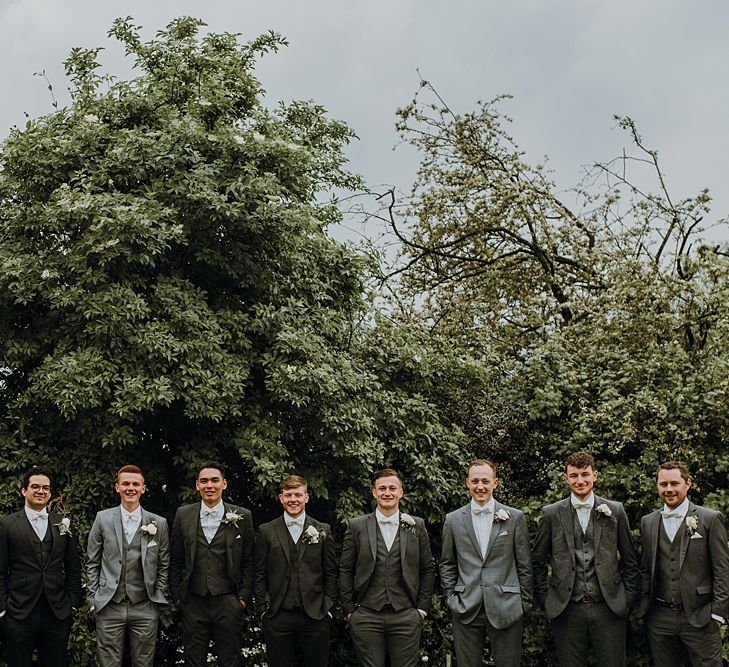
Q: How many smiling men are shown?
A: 8